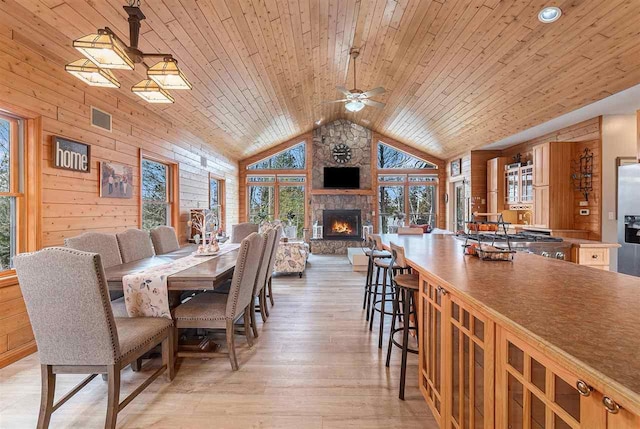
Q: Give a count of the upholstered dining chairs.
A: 8